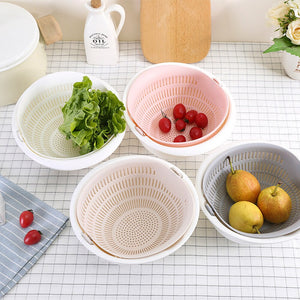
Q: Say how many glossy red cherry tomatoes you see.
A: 9